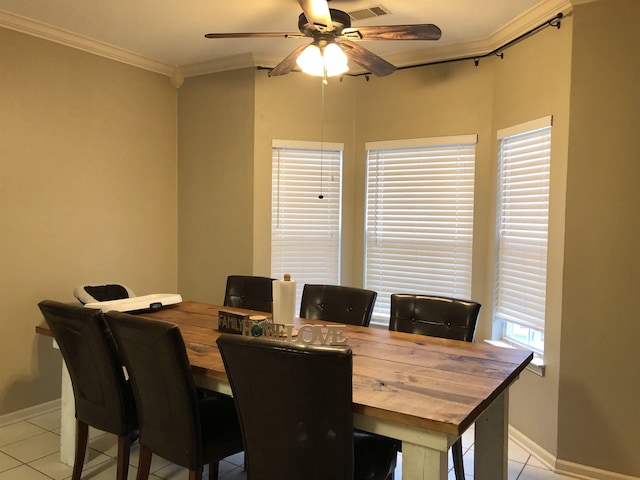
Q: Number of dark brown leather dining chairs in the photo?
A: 6